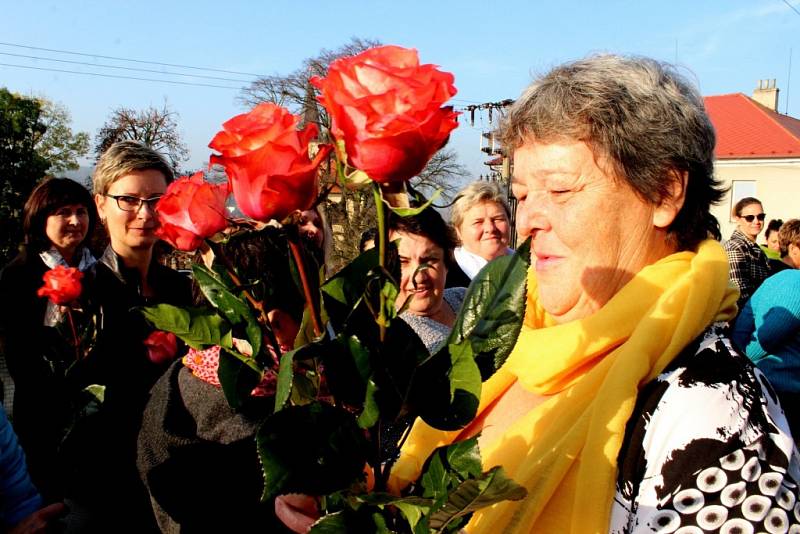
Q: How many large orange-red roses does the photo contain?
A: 3